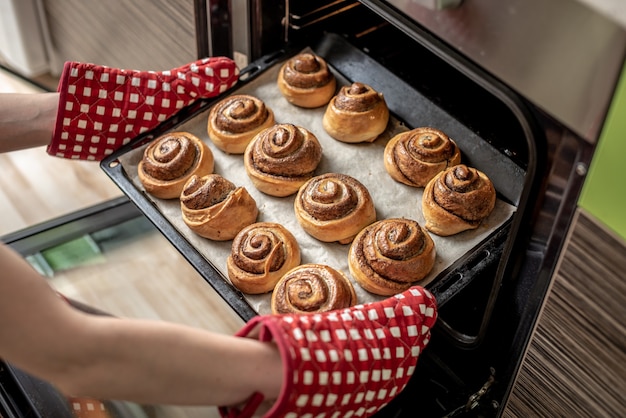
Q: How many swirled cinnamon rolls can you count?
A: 12